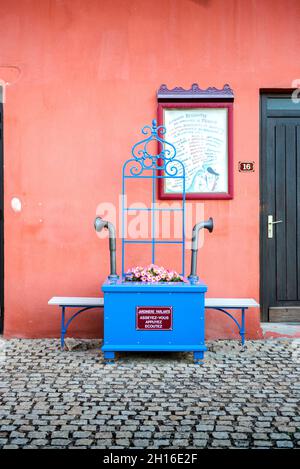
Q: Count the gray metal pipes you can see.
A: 2